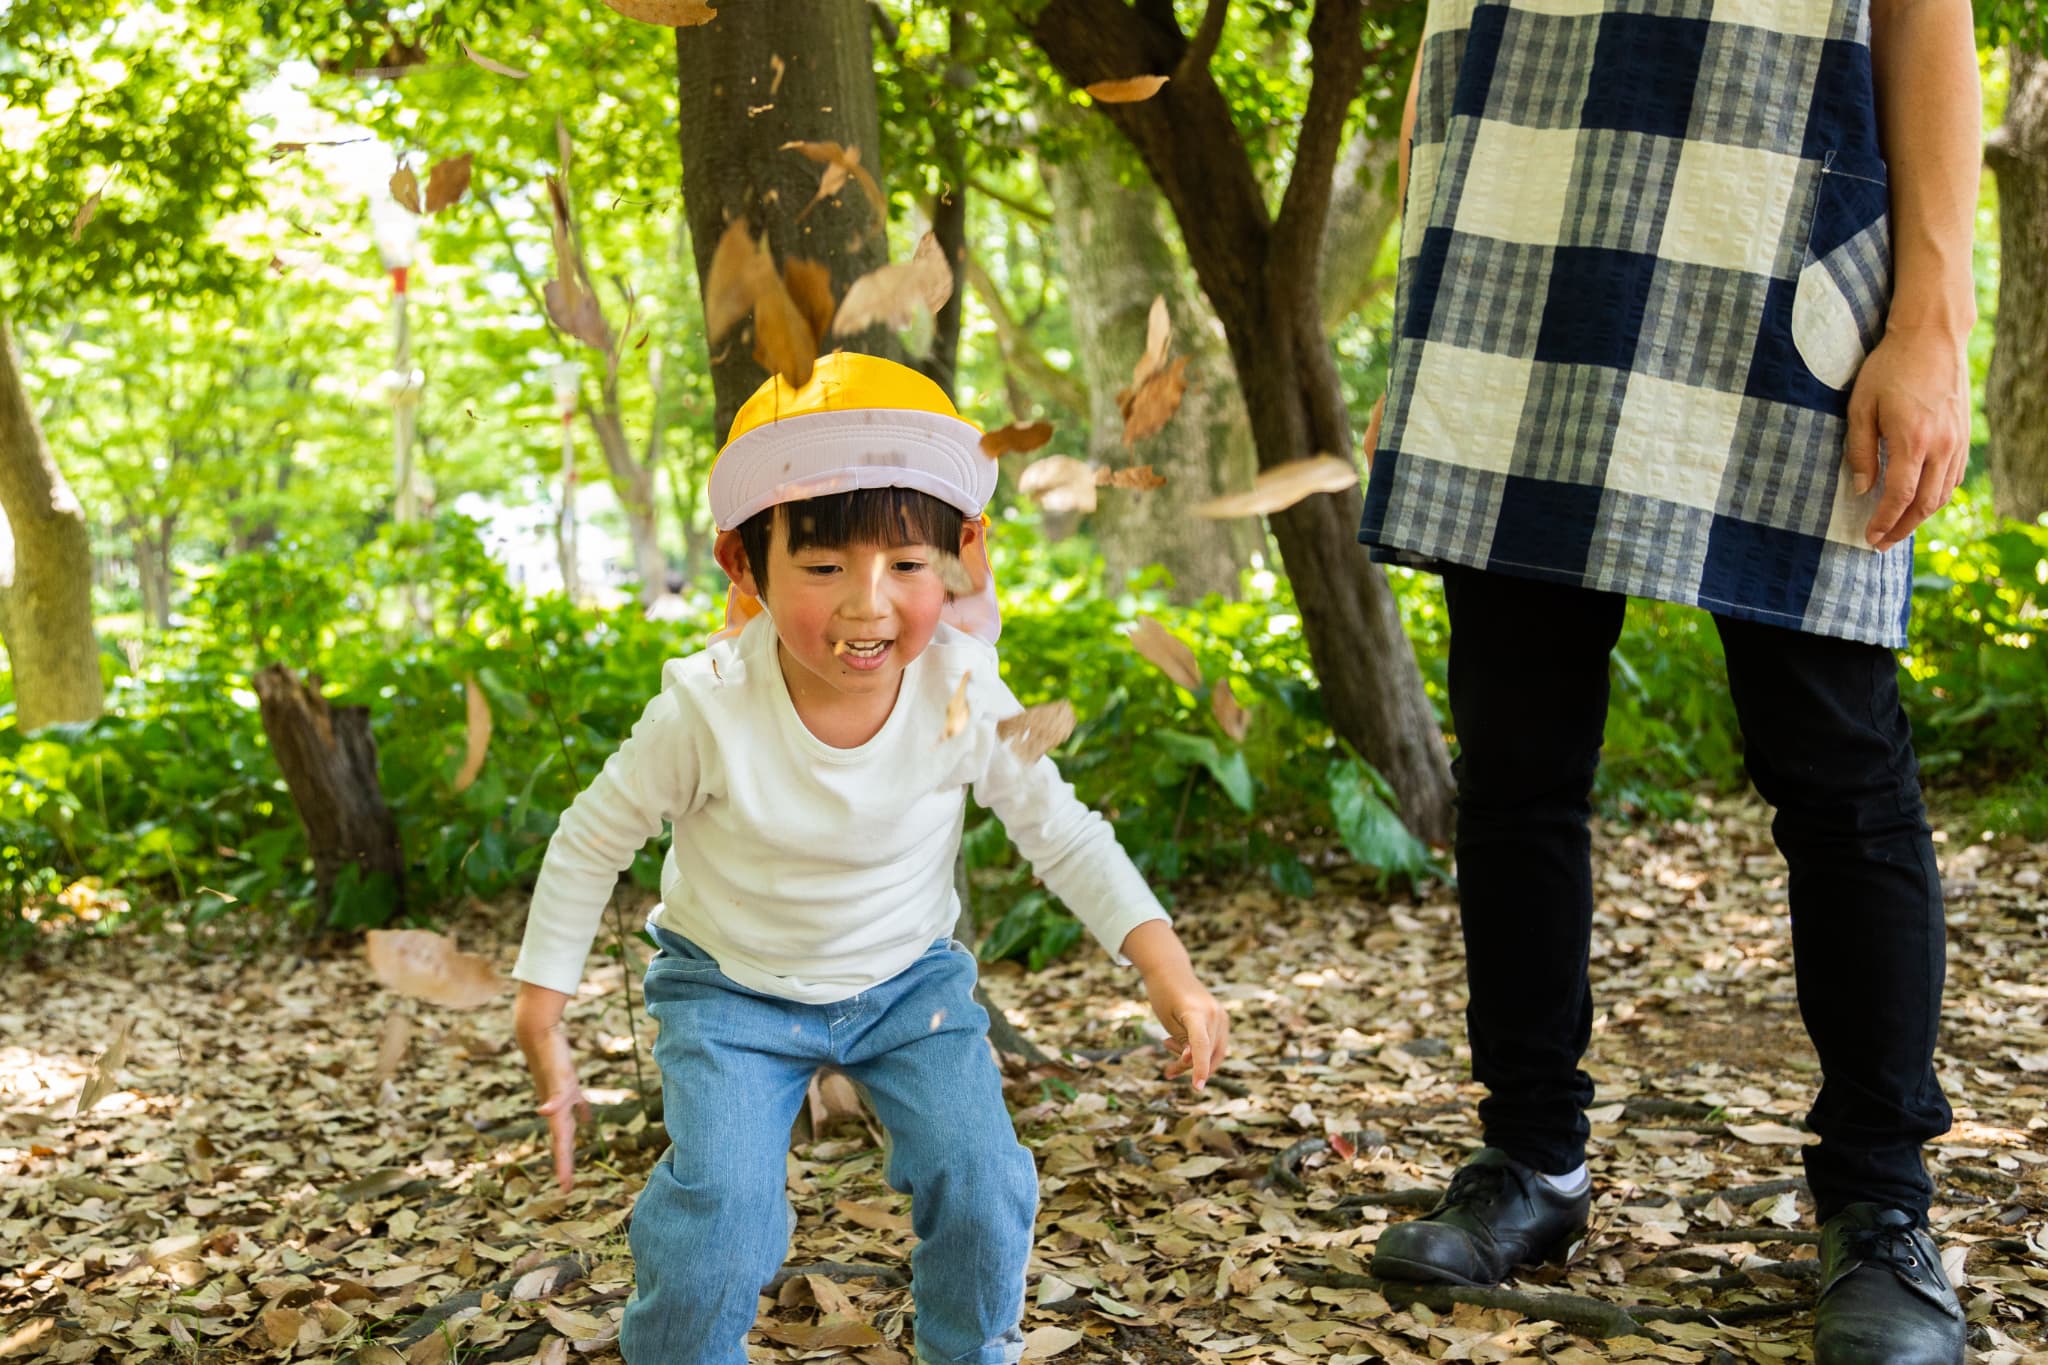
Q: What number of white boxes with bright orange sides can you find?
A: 0